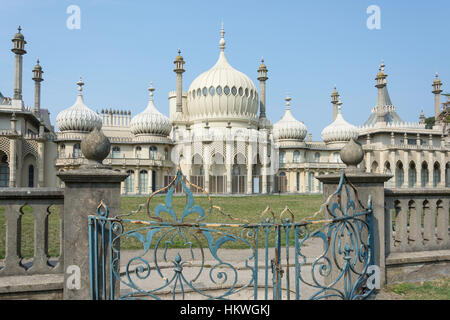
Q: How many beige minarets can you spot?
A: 7